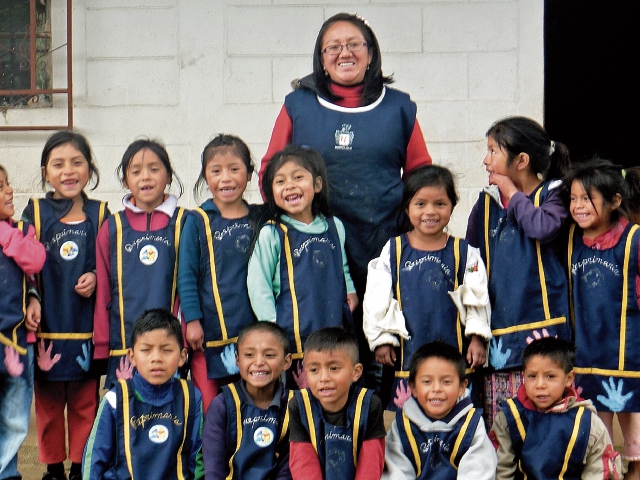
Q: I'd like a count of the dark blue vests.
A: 14